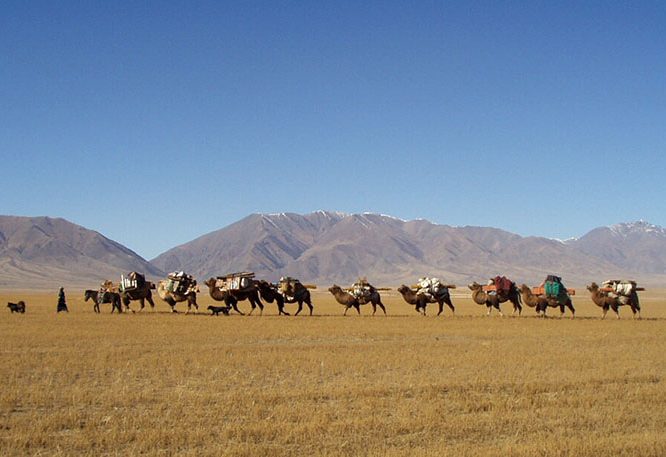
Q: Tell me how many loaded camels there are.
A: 9